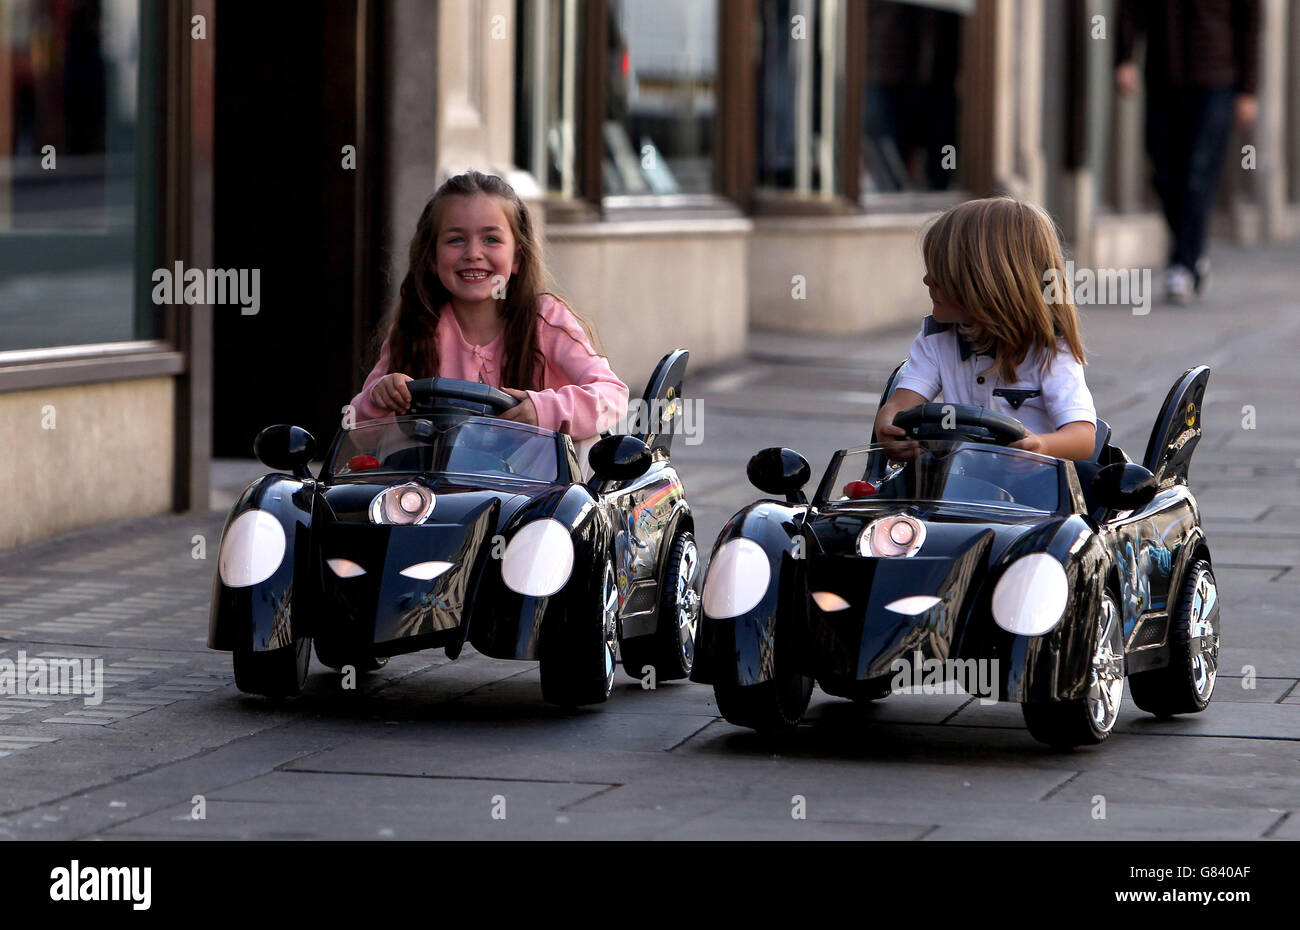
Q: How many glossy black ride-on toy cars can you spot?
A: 2